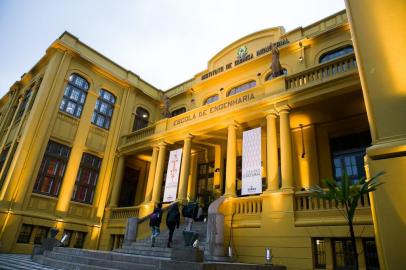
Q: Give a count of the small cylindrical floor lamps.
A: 4